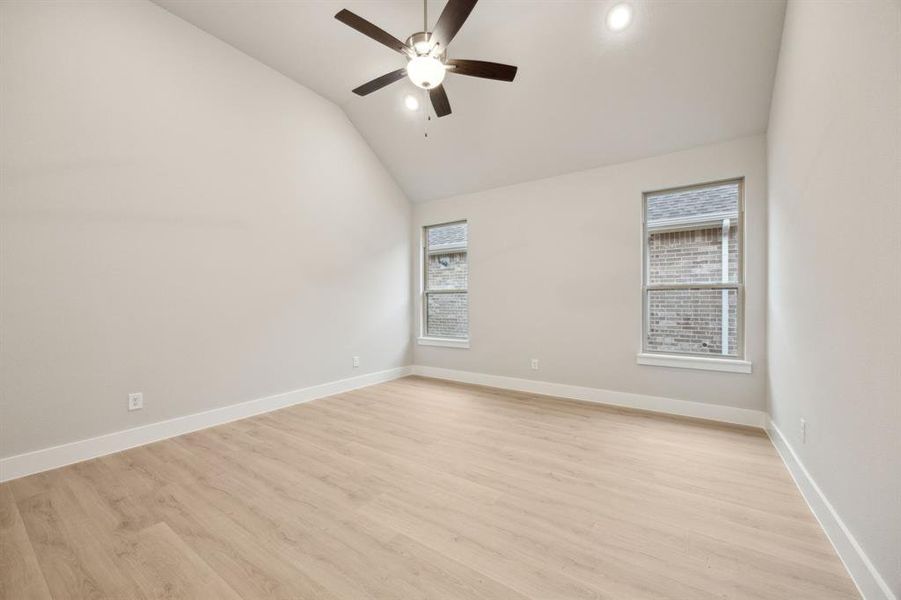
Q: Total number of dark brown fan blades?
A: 5